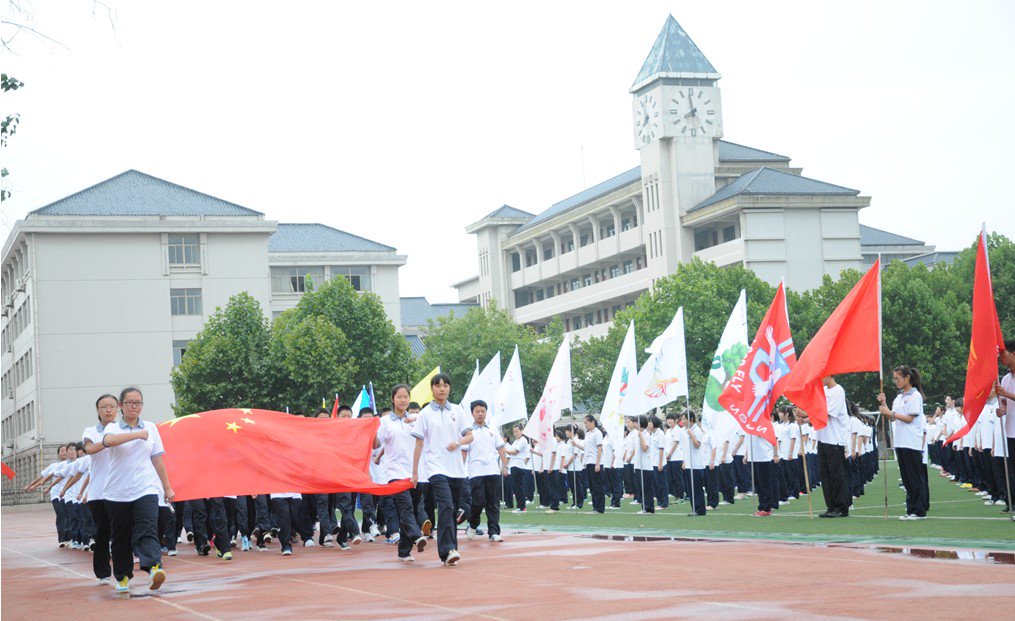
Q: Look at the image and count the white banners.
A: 7